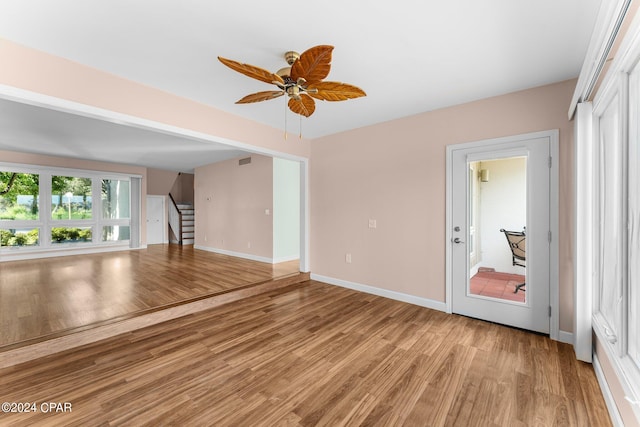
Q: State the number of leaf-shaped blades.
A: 5